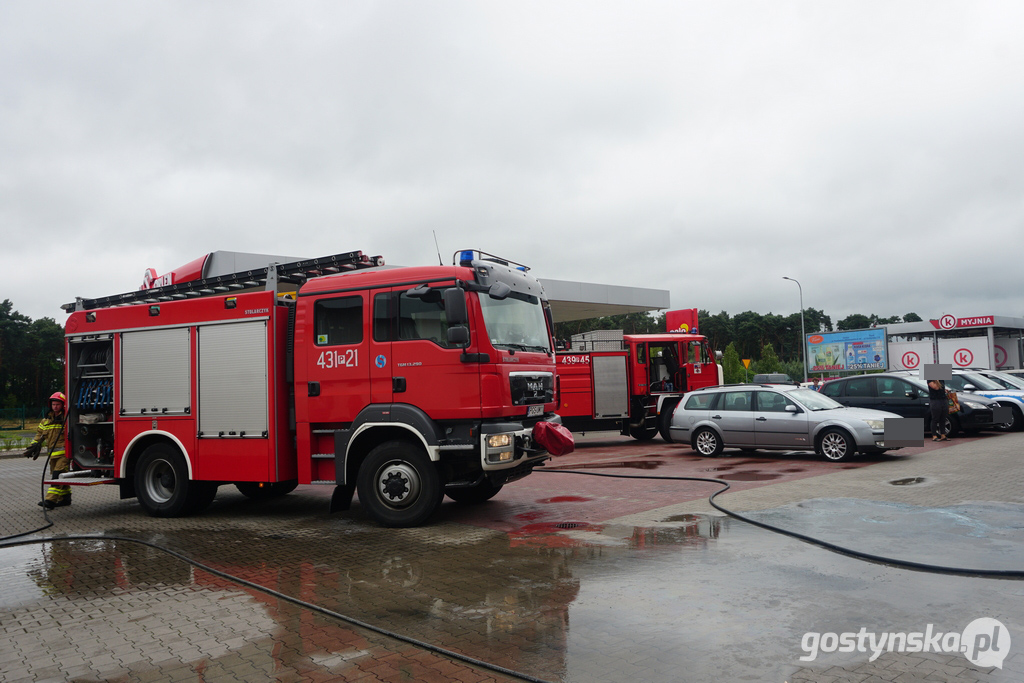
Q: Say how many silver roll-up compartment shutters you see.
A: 3